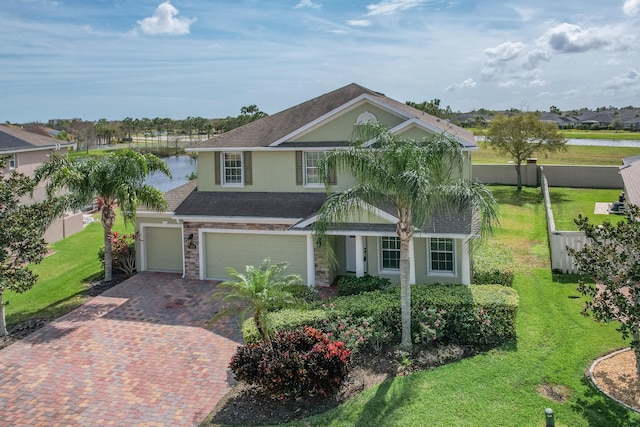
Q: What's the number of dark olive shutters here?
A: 4